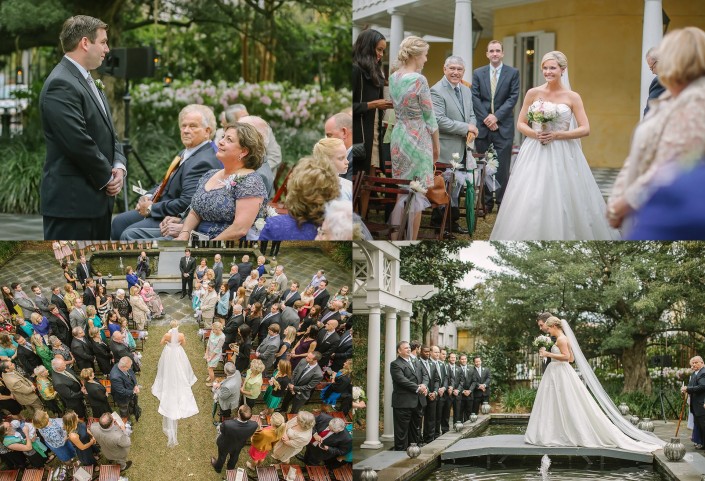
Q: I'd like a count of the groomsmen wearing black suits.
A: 8